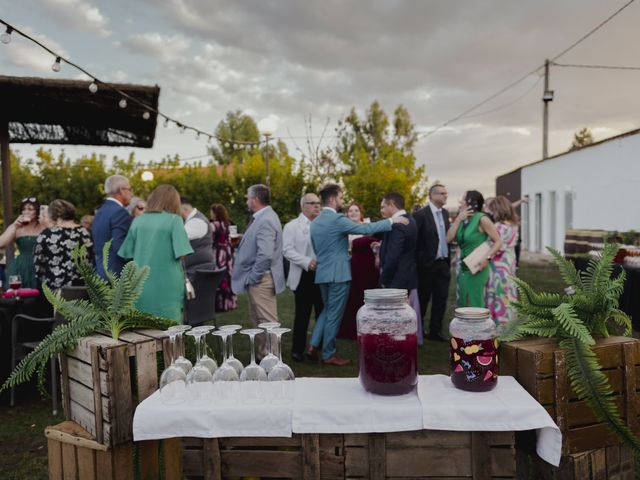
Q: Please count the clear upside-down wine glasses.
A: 9